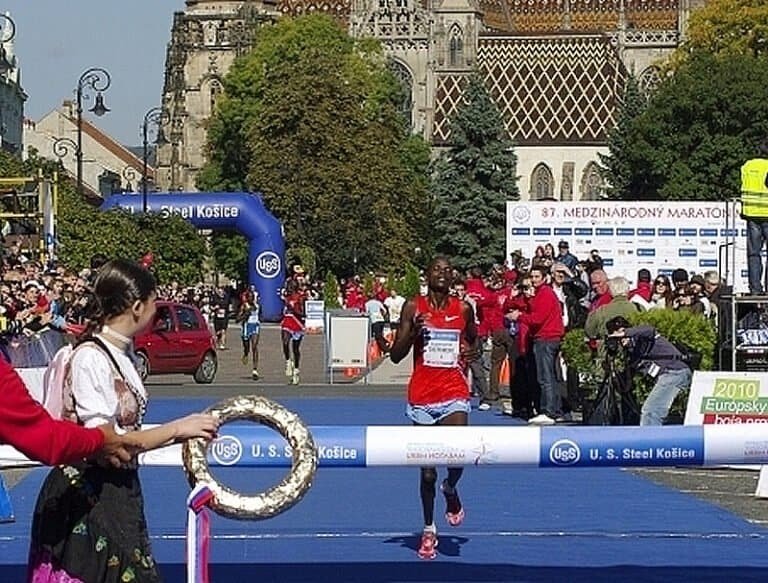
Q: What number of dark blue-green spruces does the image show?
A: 2